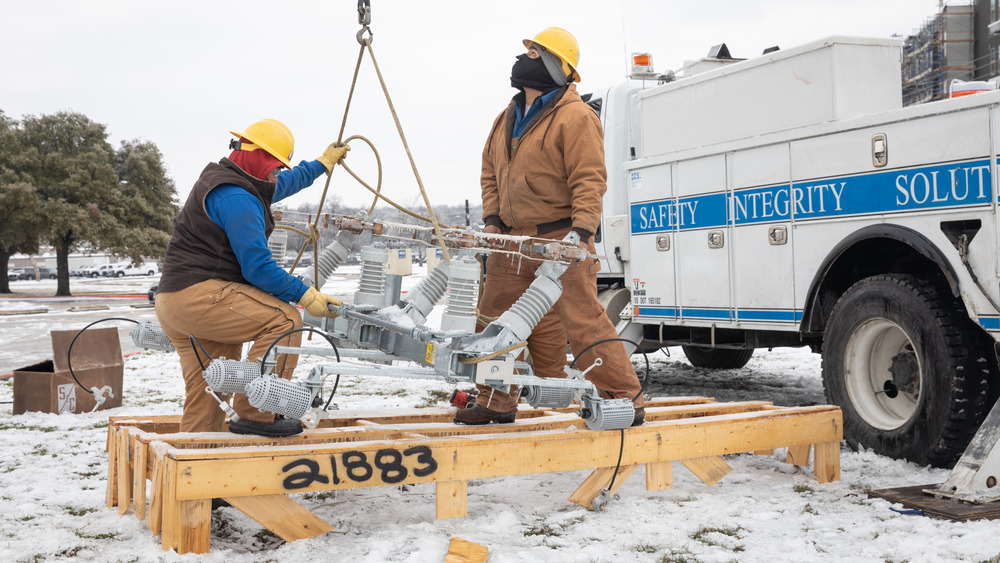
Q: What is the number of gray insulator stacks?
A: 6